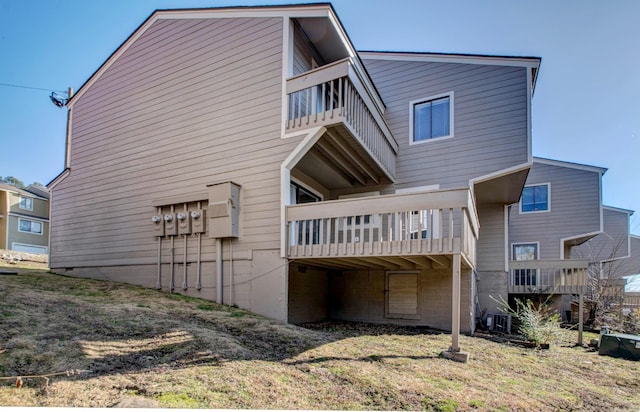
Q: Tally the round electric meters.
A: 4